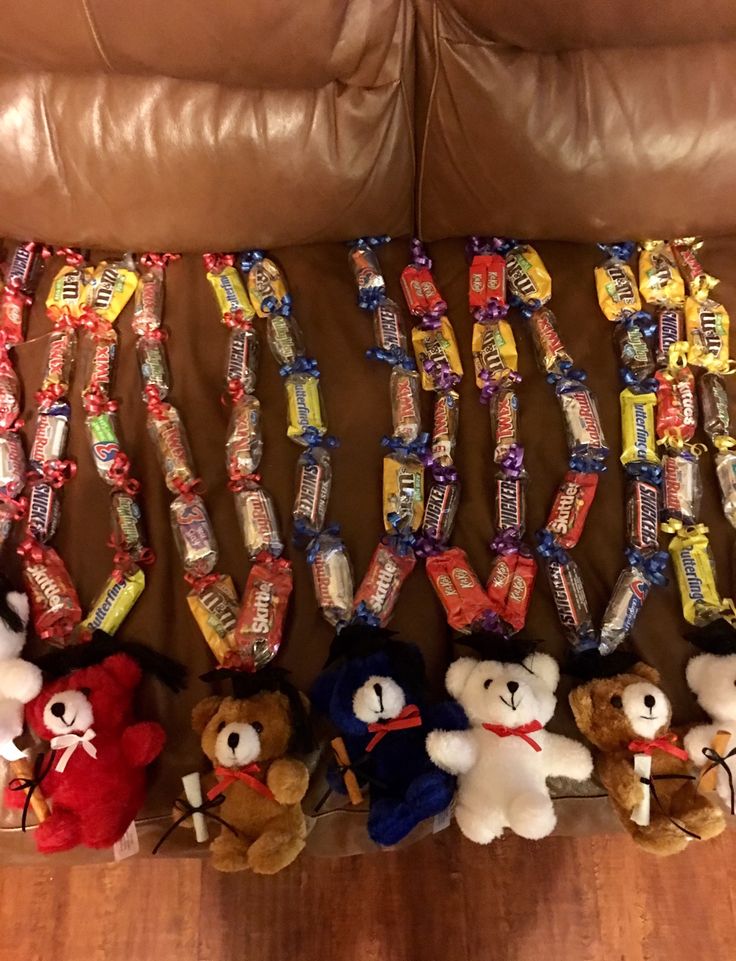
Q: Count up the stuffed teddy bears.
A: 7